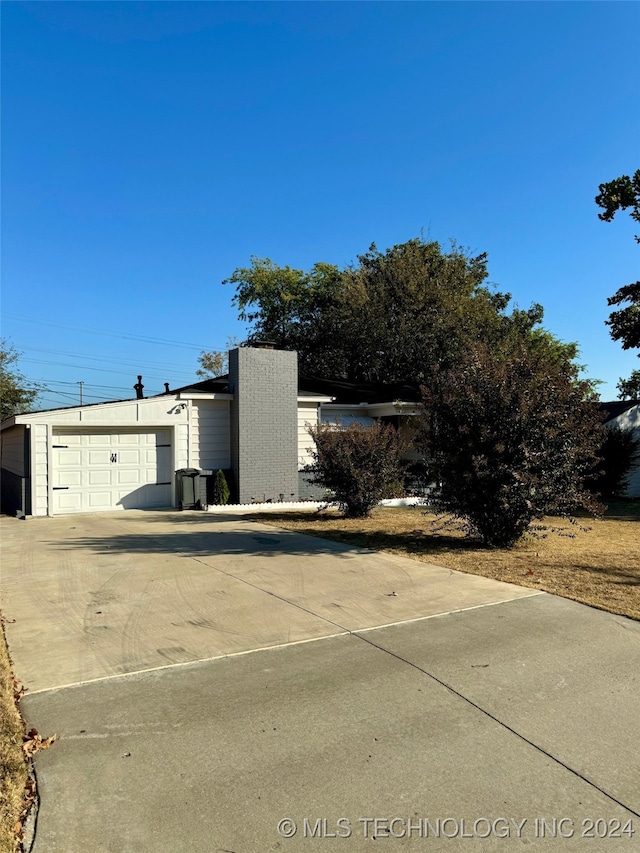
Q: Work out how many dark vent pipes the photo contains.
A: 2